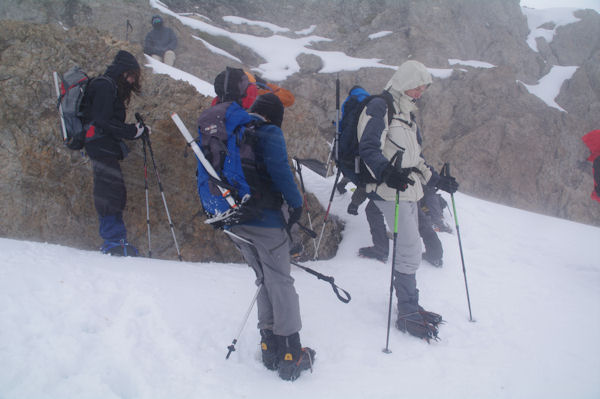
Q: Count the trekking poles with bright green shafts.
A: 2